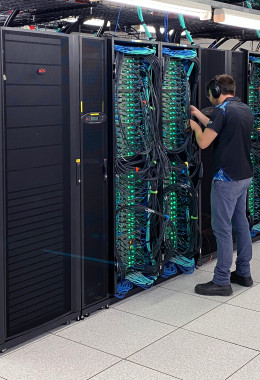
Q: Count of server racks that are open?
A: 3